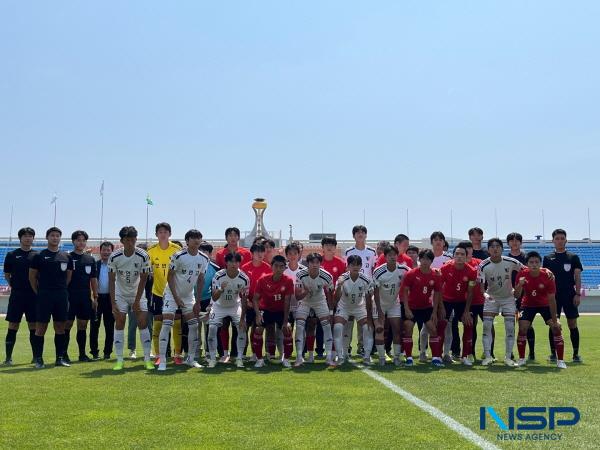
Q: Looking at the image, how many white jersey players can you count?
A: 10